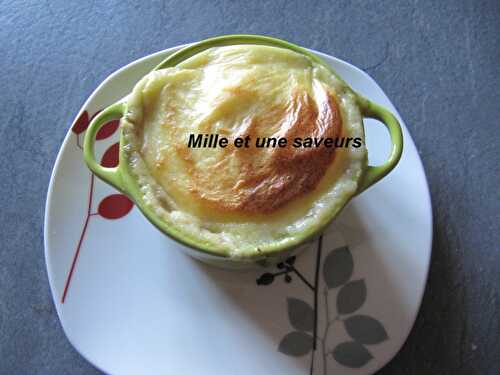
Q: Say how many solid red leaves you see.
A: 4